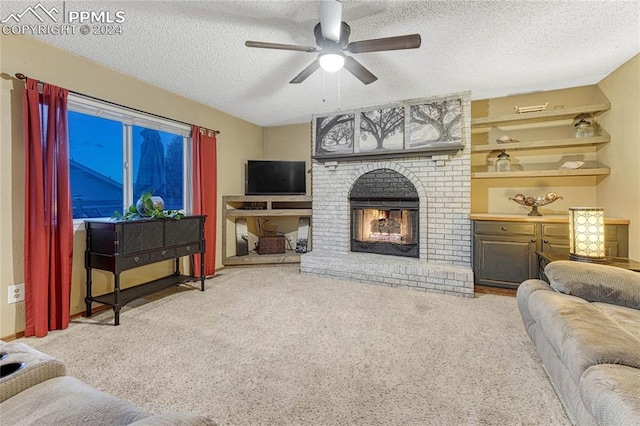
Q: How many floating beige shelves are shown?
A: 3